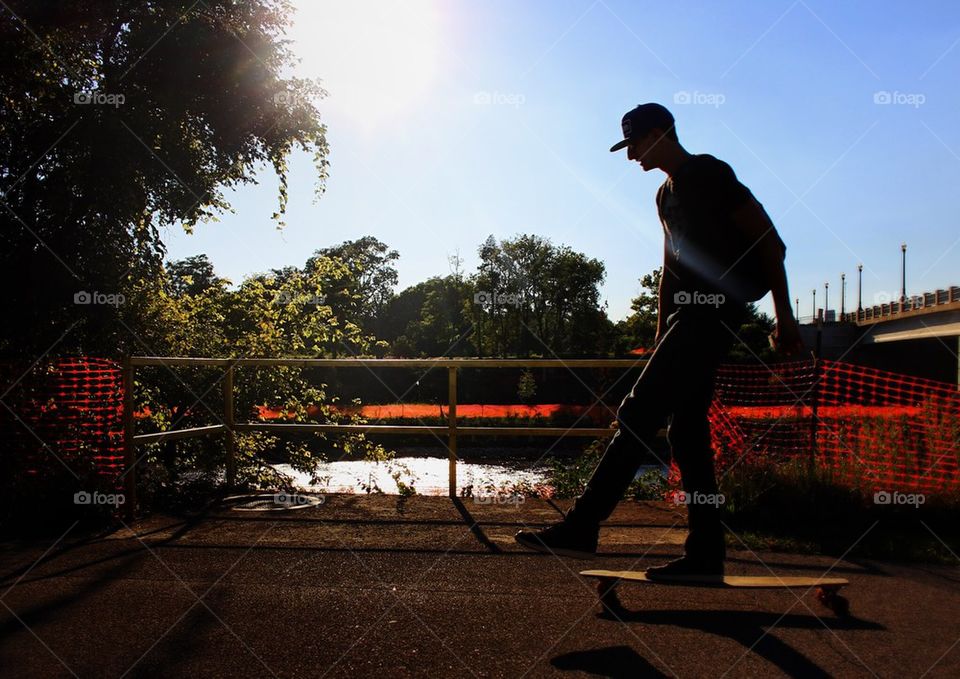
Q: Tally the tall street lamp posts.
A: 6